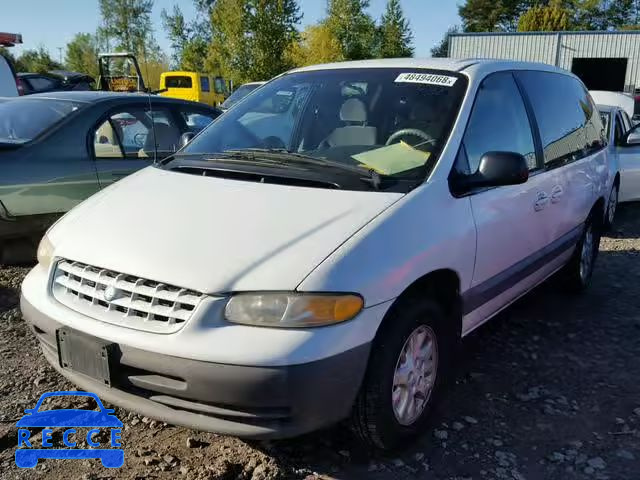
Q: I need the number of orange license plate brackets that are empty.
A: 0